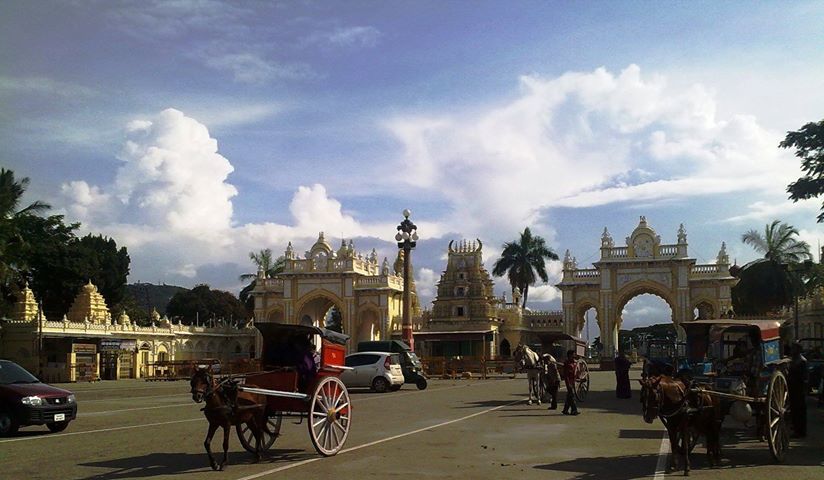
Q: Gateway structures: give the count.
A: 2